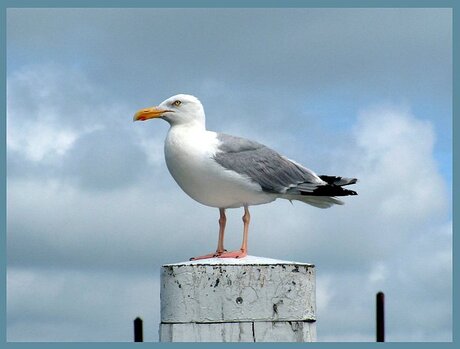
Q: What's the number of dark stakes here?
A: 2